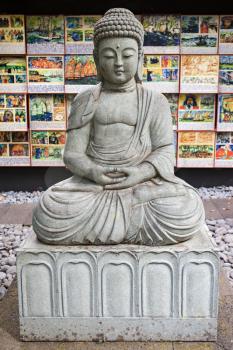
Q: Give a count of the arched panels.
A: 5